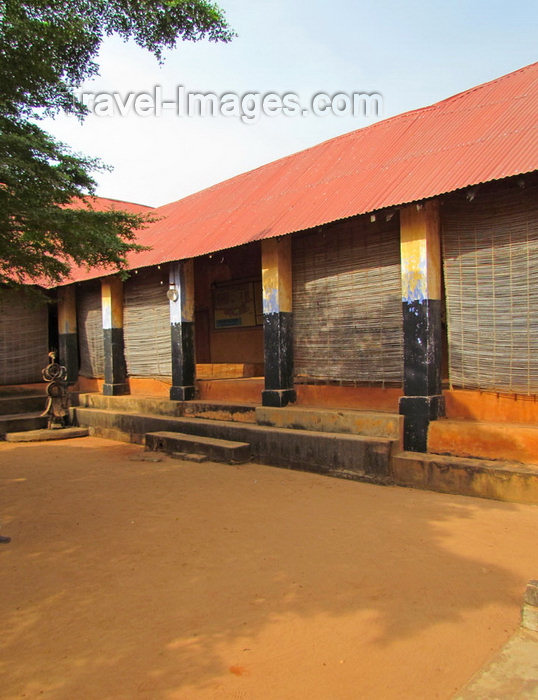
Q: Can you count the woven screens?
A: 5